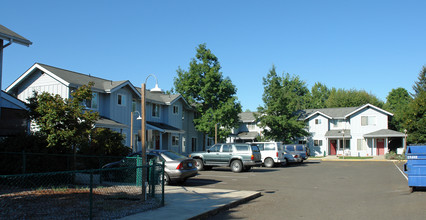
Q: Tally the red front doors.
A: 2